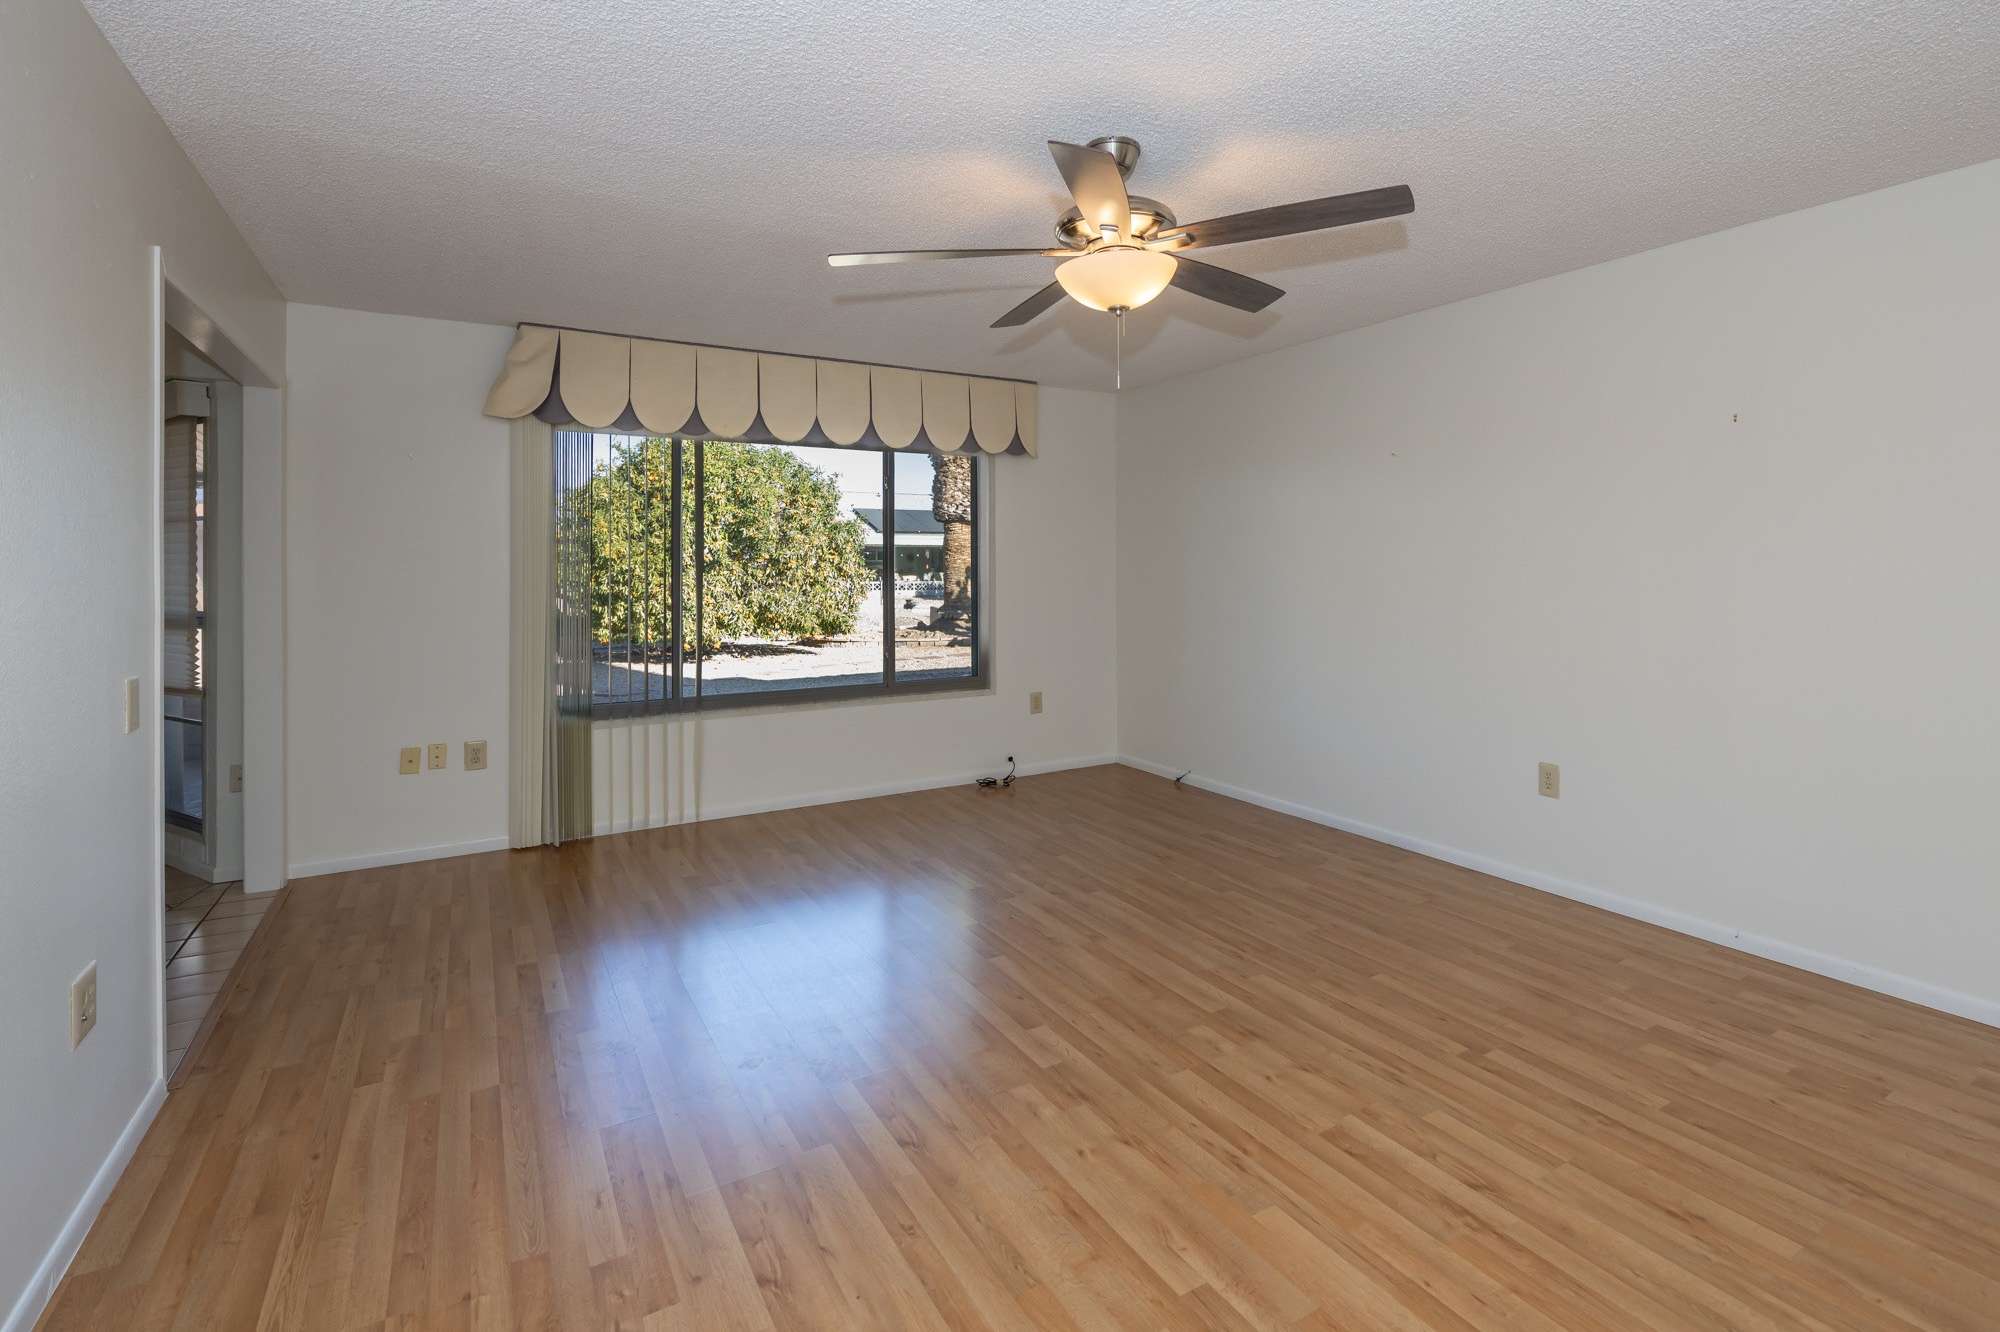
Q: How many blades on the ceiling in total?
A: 5